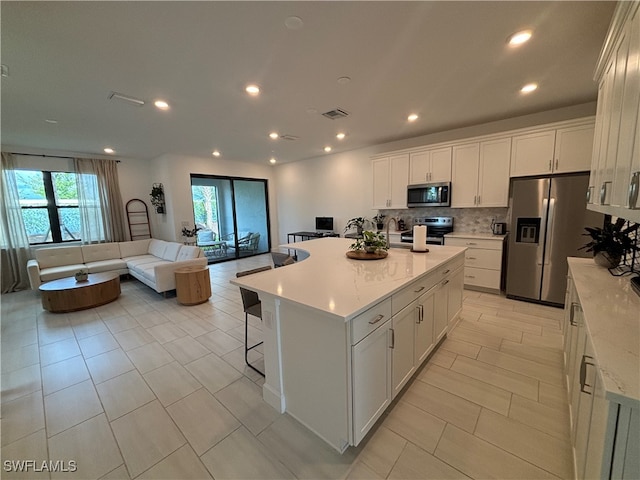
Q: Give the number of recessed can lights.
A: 11